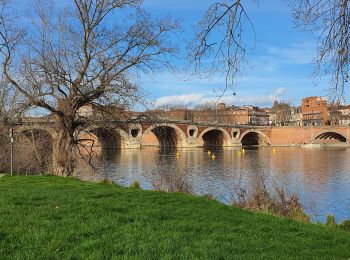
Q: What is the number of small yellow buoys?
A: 6